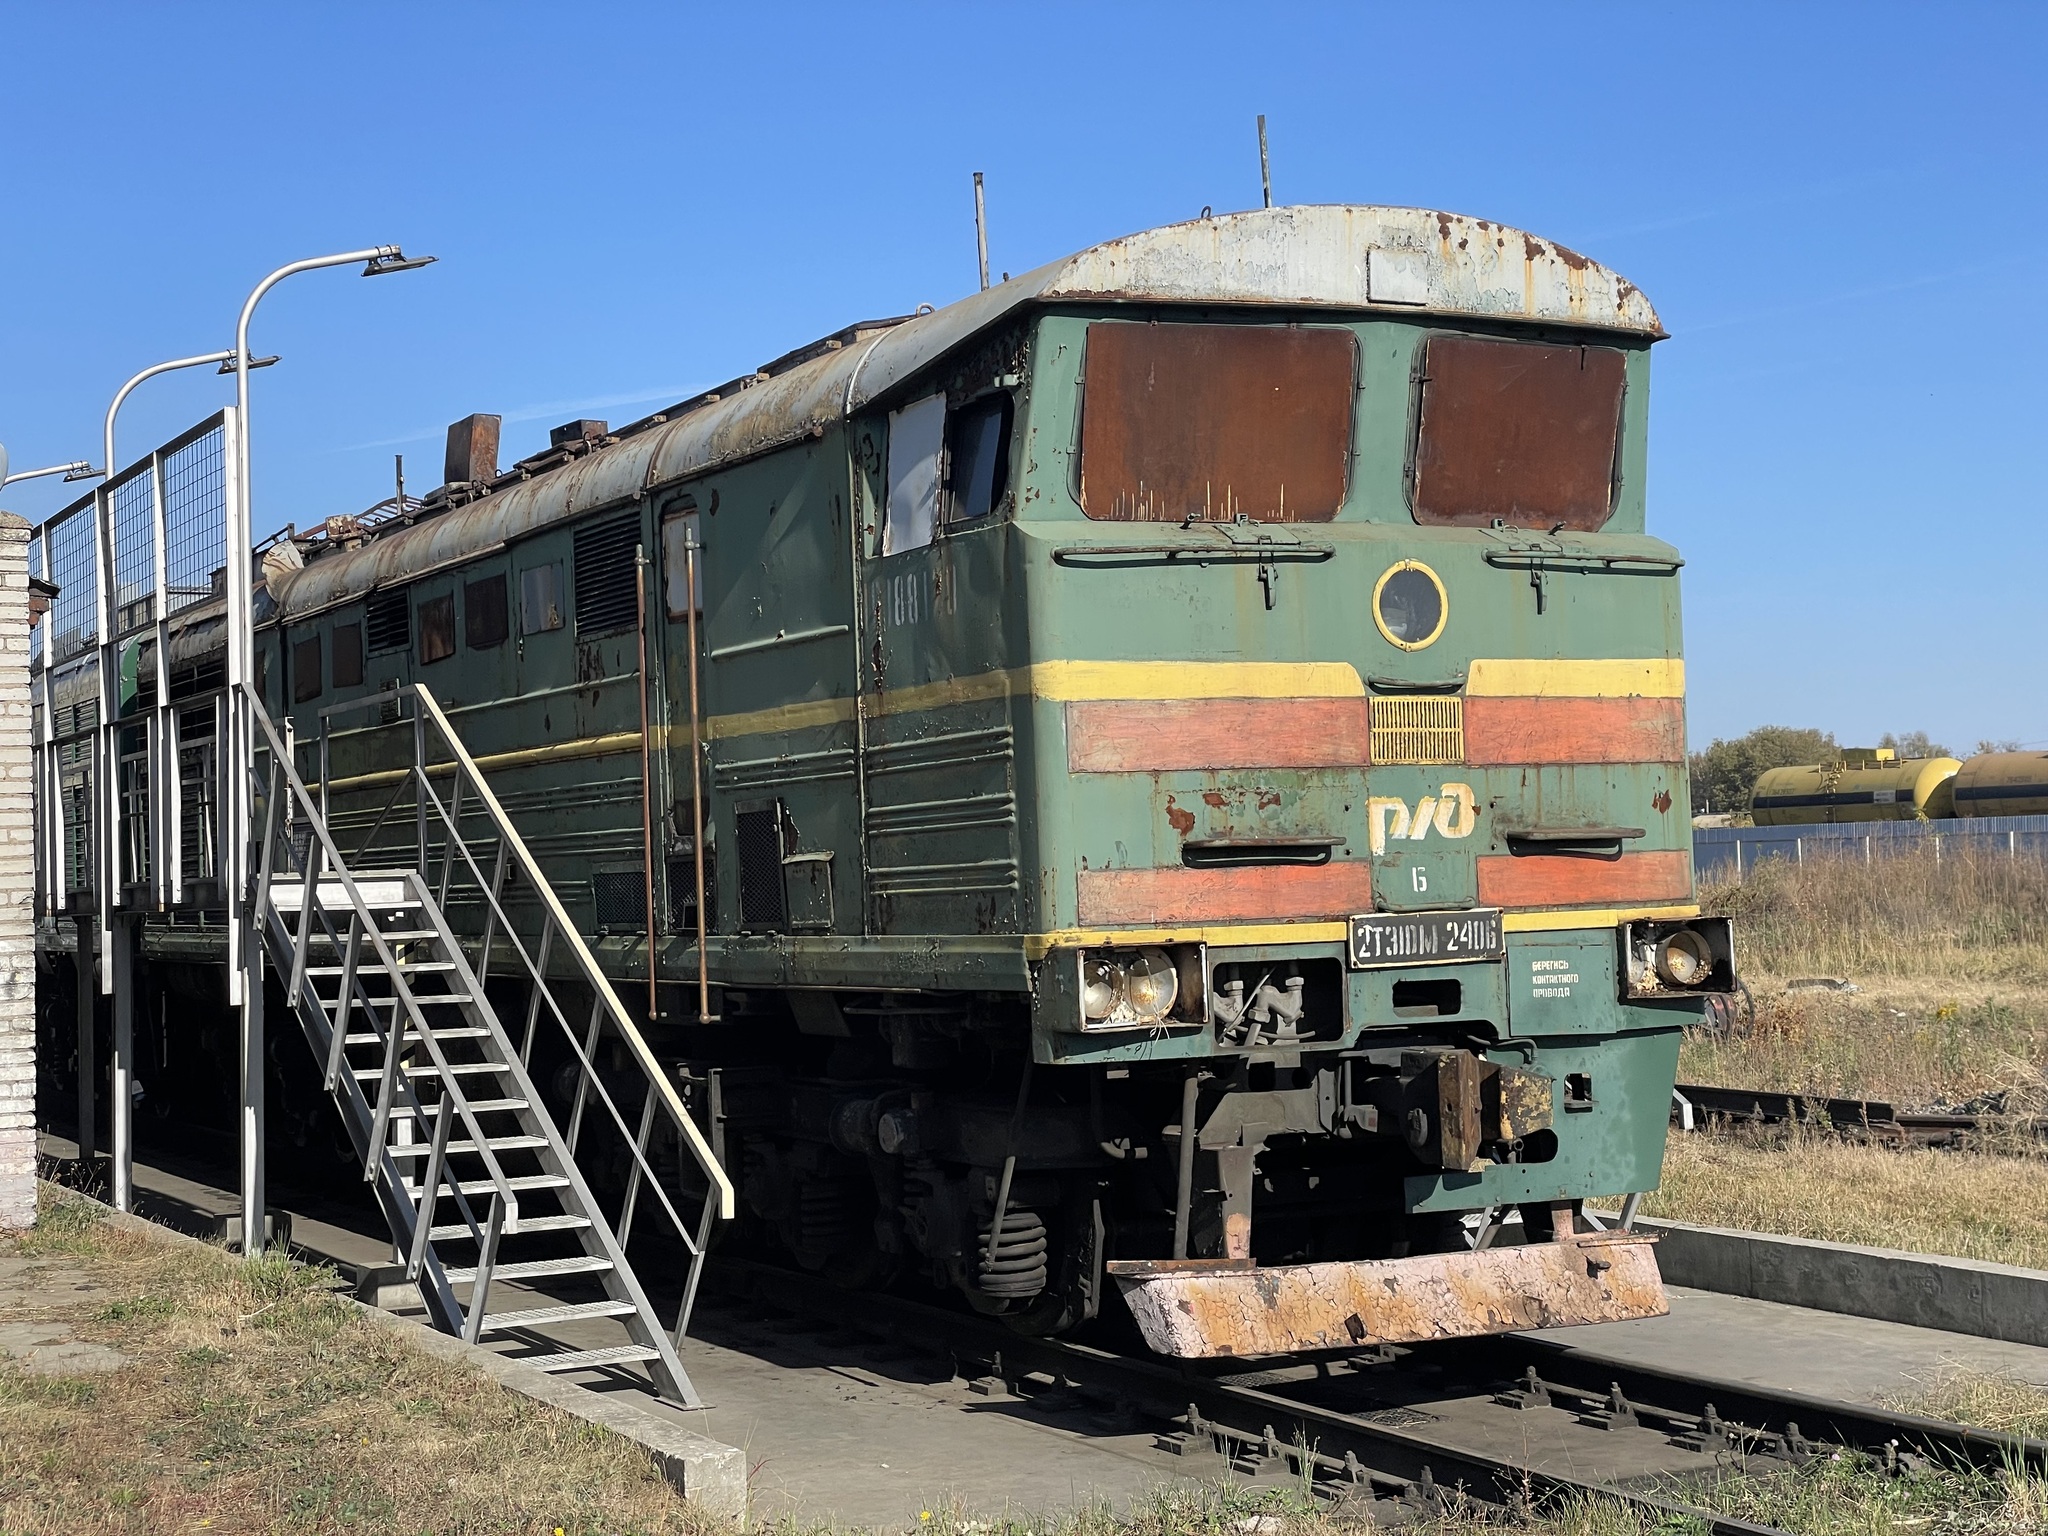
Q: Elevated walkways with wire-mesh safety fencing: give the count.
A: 1